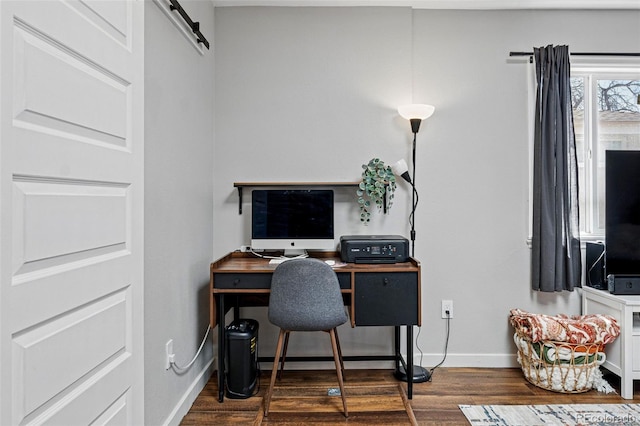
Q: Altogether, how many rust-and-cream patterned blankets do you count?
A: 1